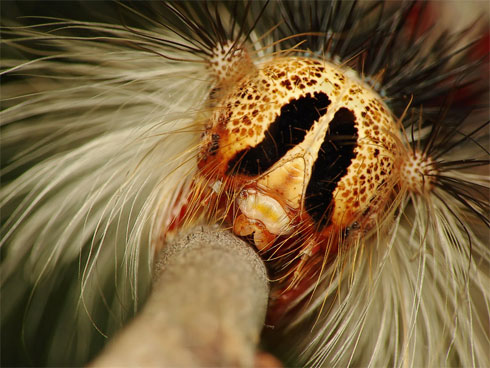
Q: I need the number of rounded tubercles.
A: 2